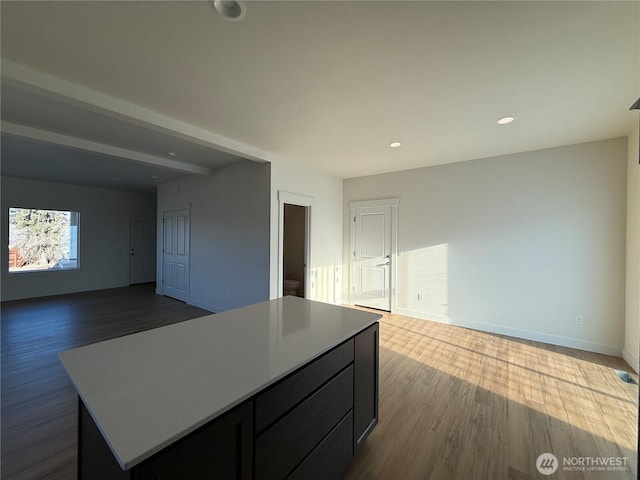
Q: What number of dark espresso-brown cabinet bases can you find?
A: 1